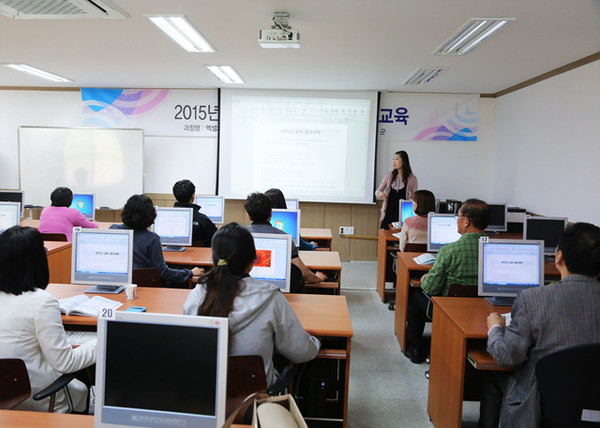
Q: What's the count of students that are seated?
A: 10